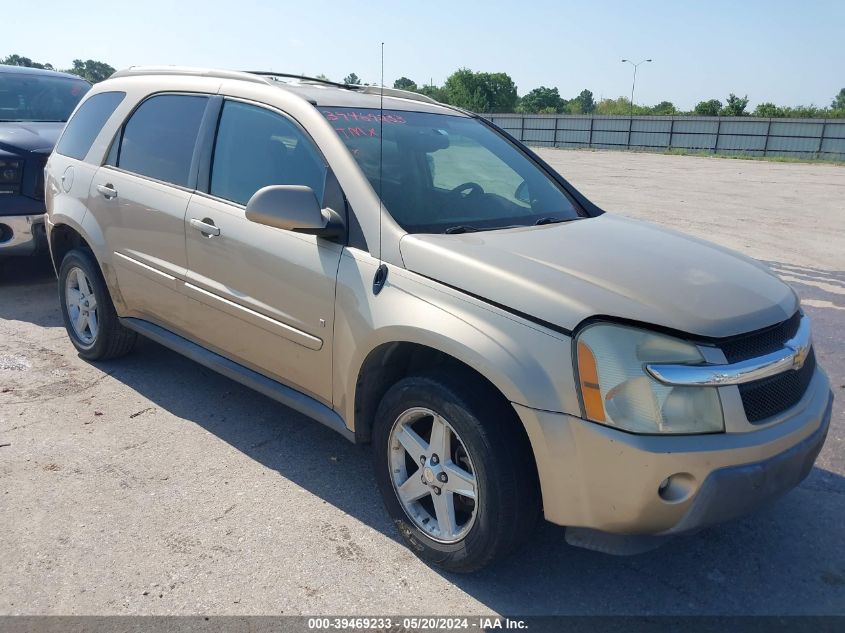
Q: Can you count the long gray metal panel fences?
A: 1